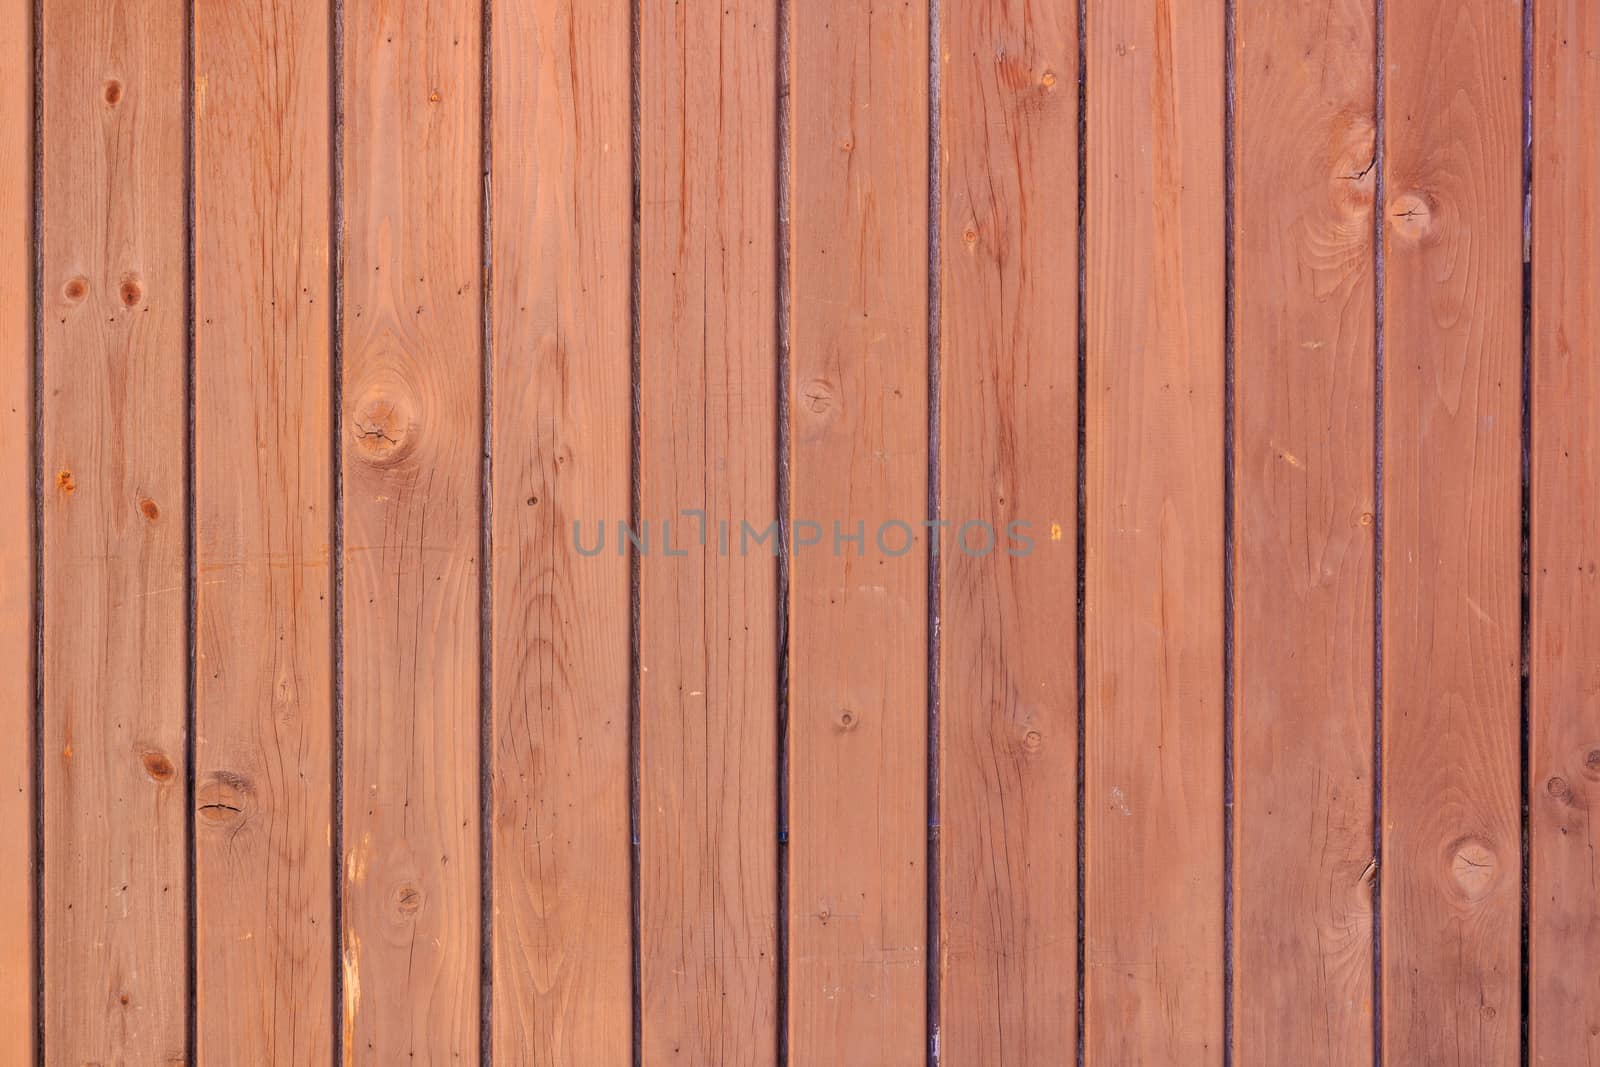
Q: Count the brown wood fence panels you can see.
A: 12